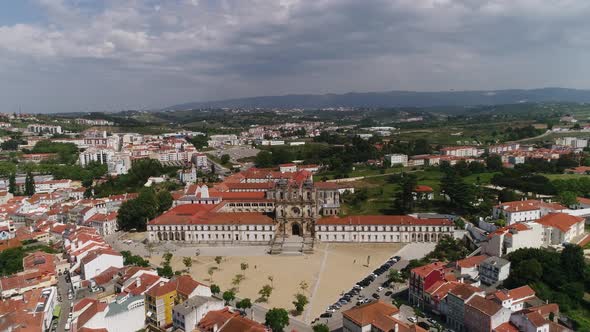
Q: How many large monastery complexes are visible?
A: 1